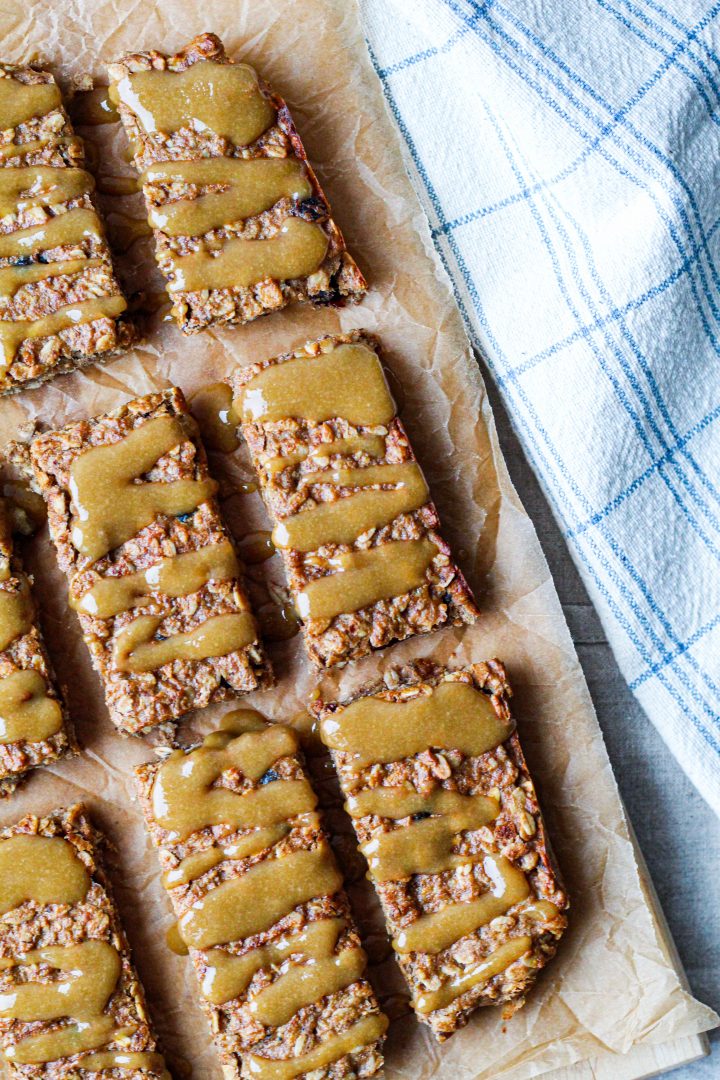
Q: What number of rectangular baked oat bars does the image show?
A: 8